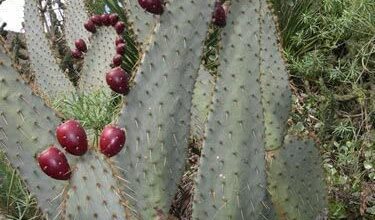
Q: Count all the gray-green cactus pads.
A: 11